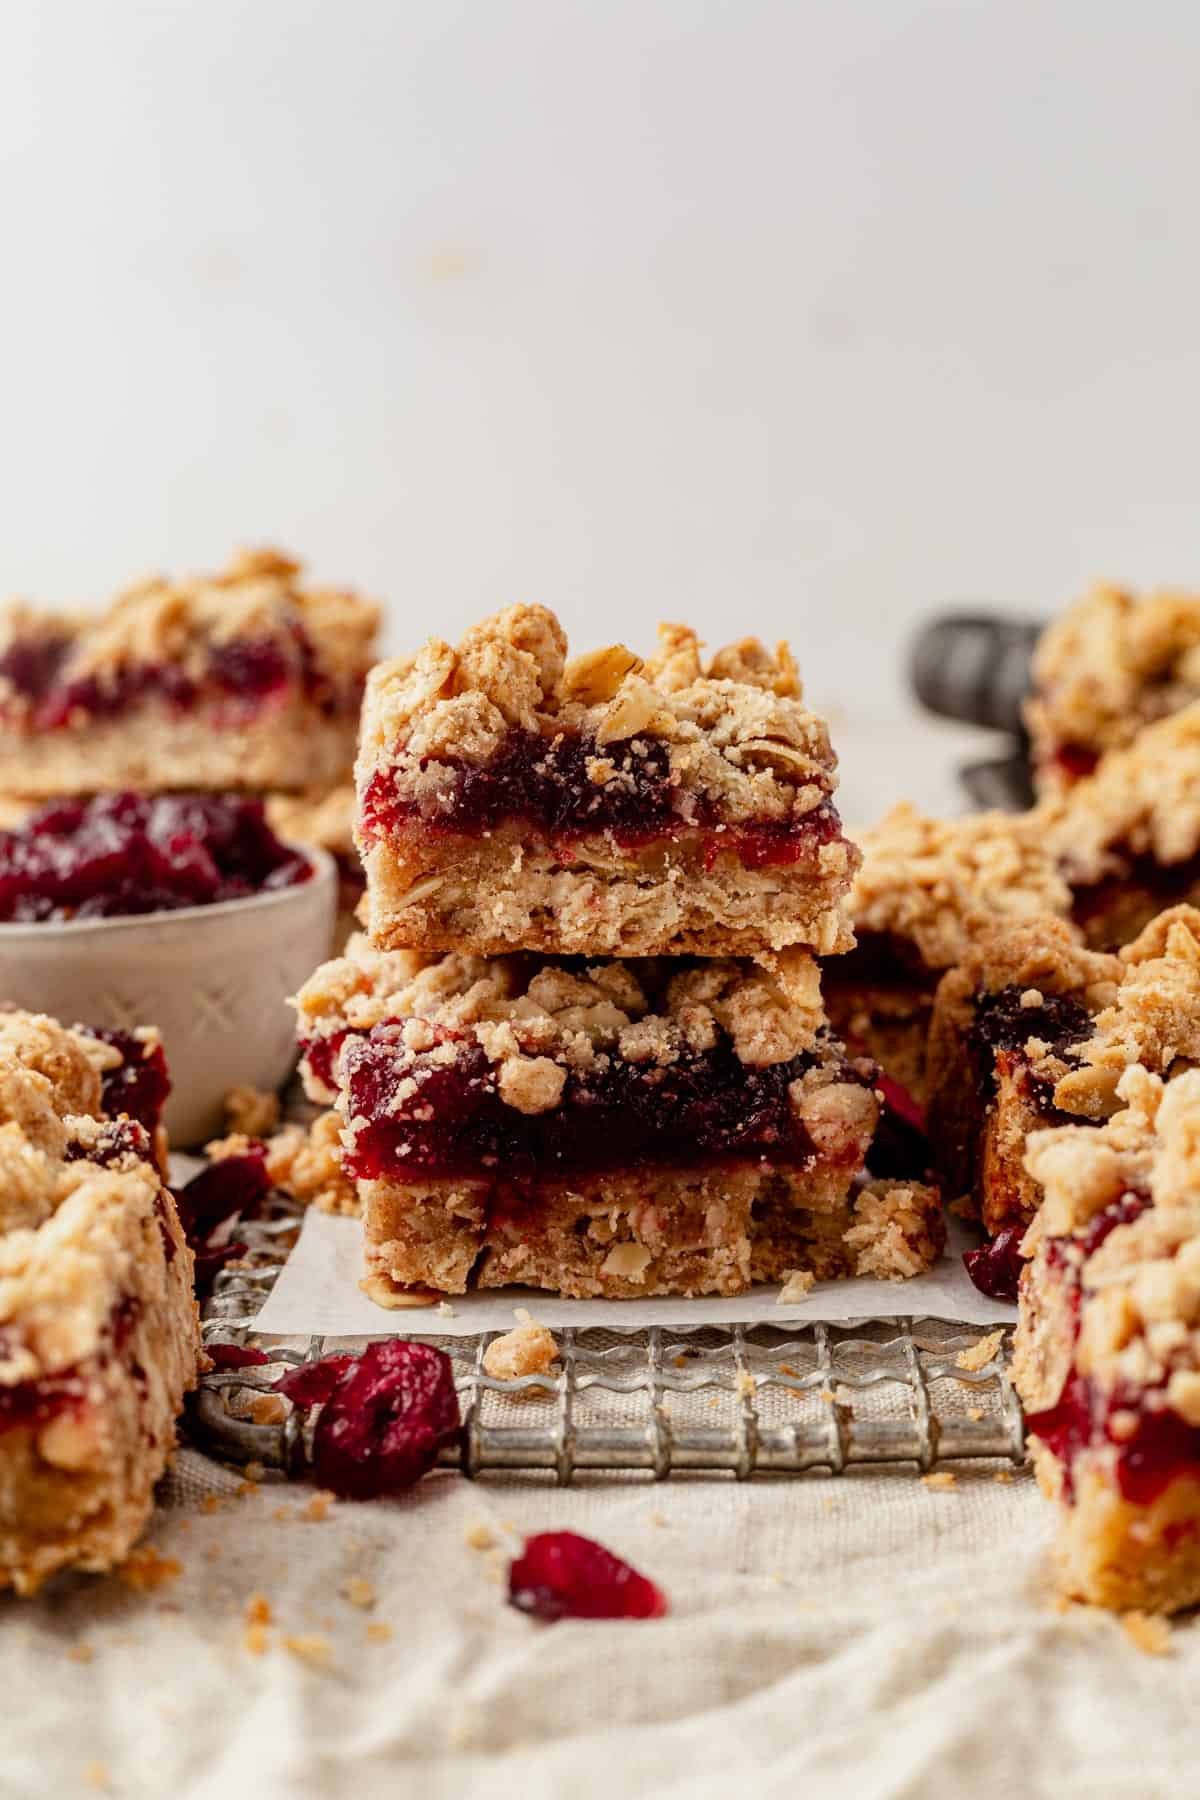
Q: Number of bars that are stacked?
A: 2